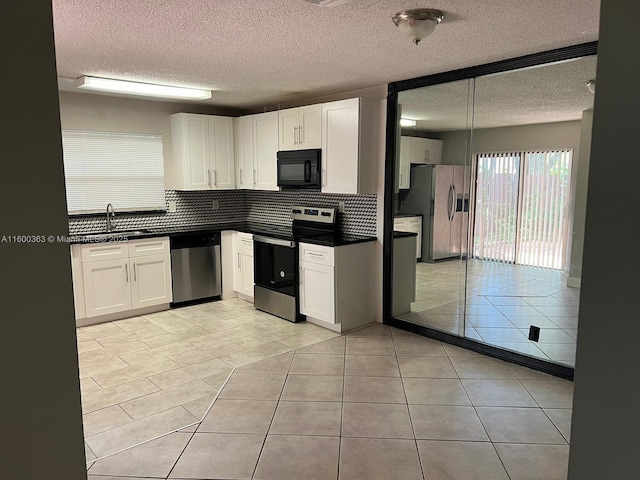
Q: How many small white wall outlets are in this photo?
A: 3